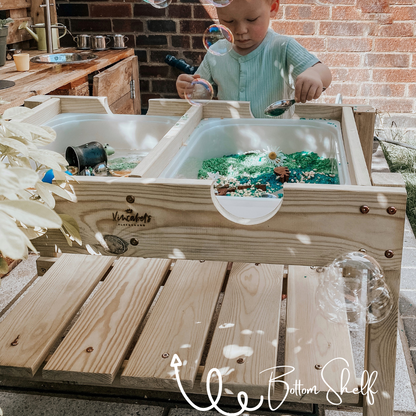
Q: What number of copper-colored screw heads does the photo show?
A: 11